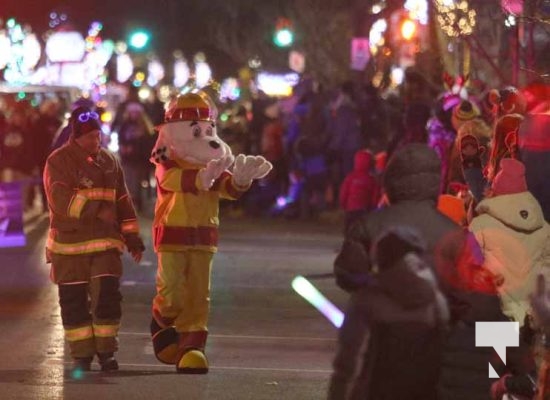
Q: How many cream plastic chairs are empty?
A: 0